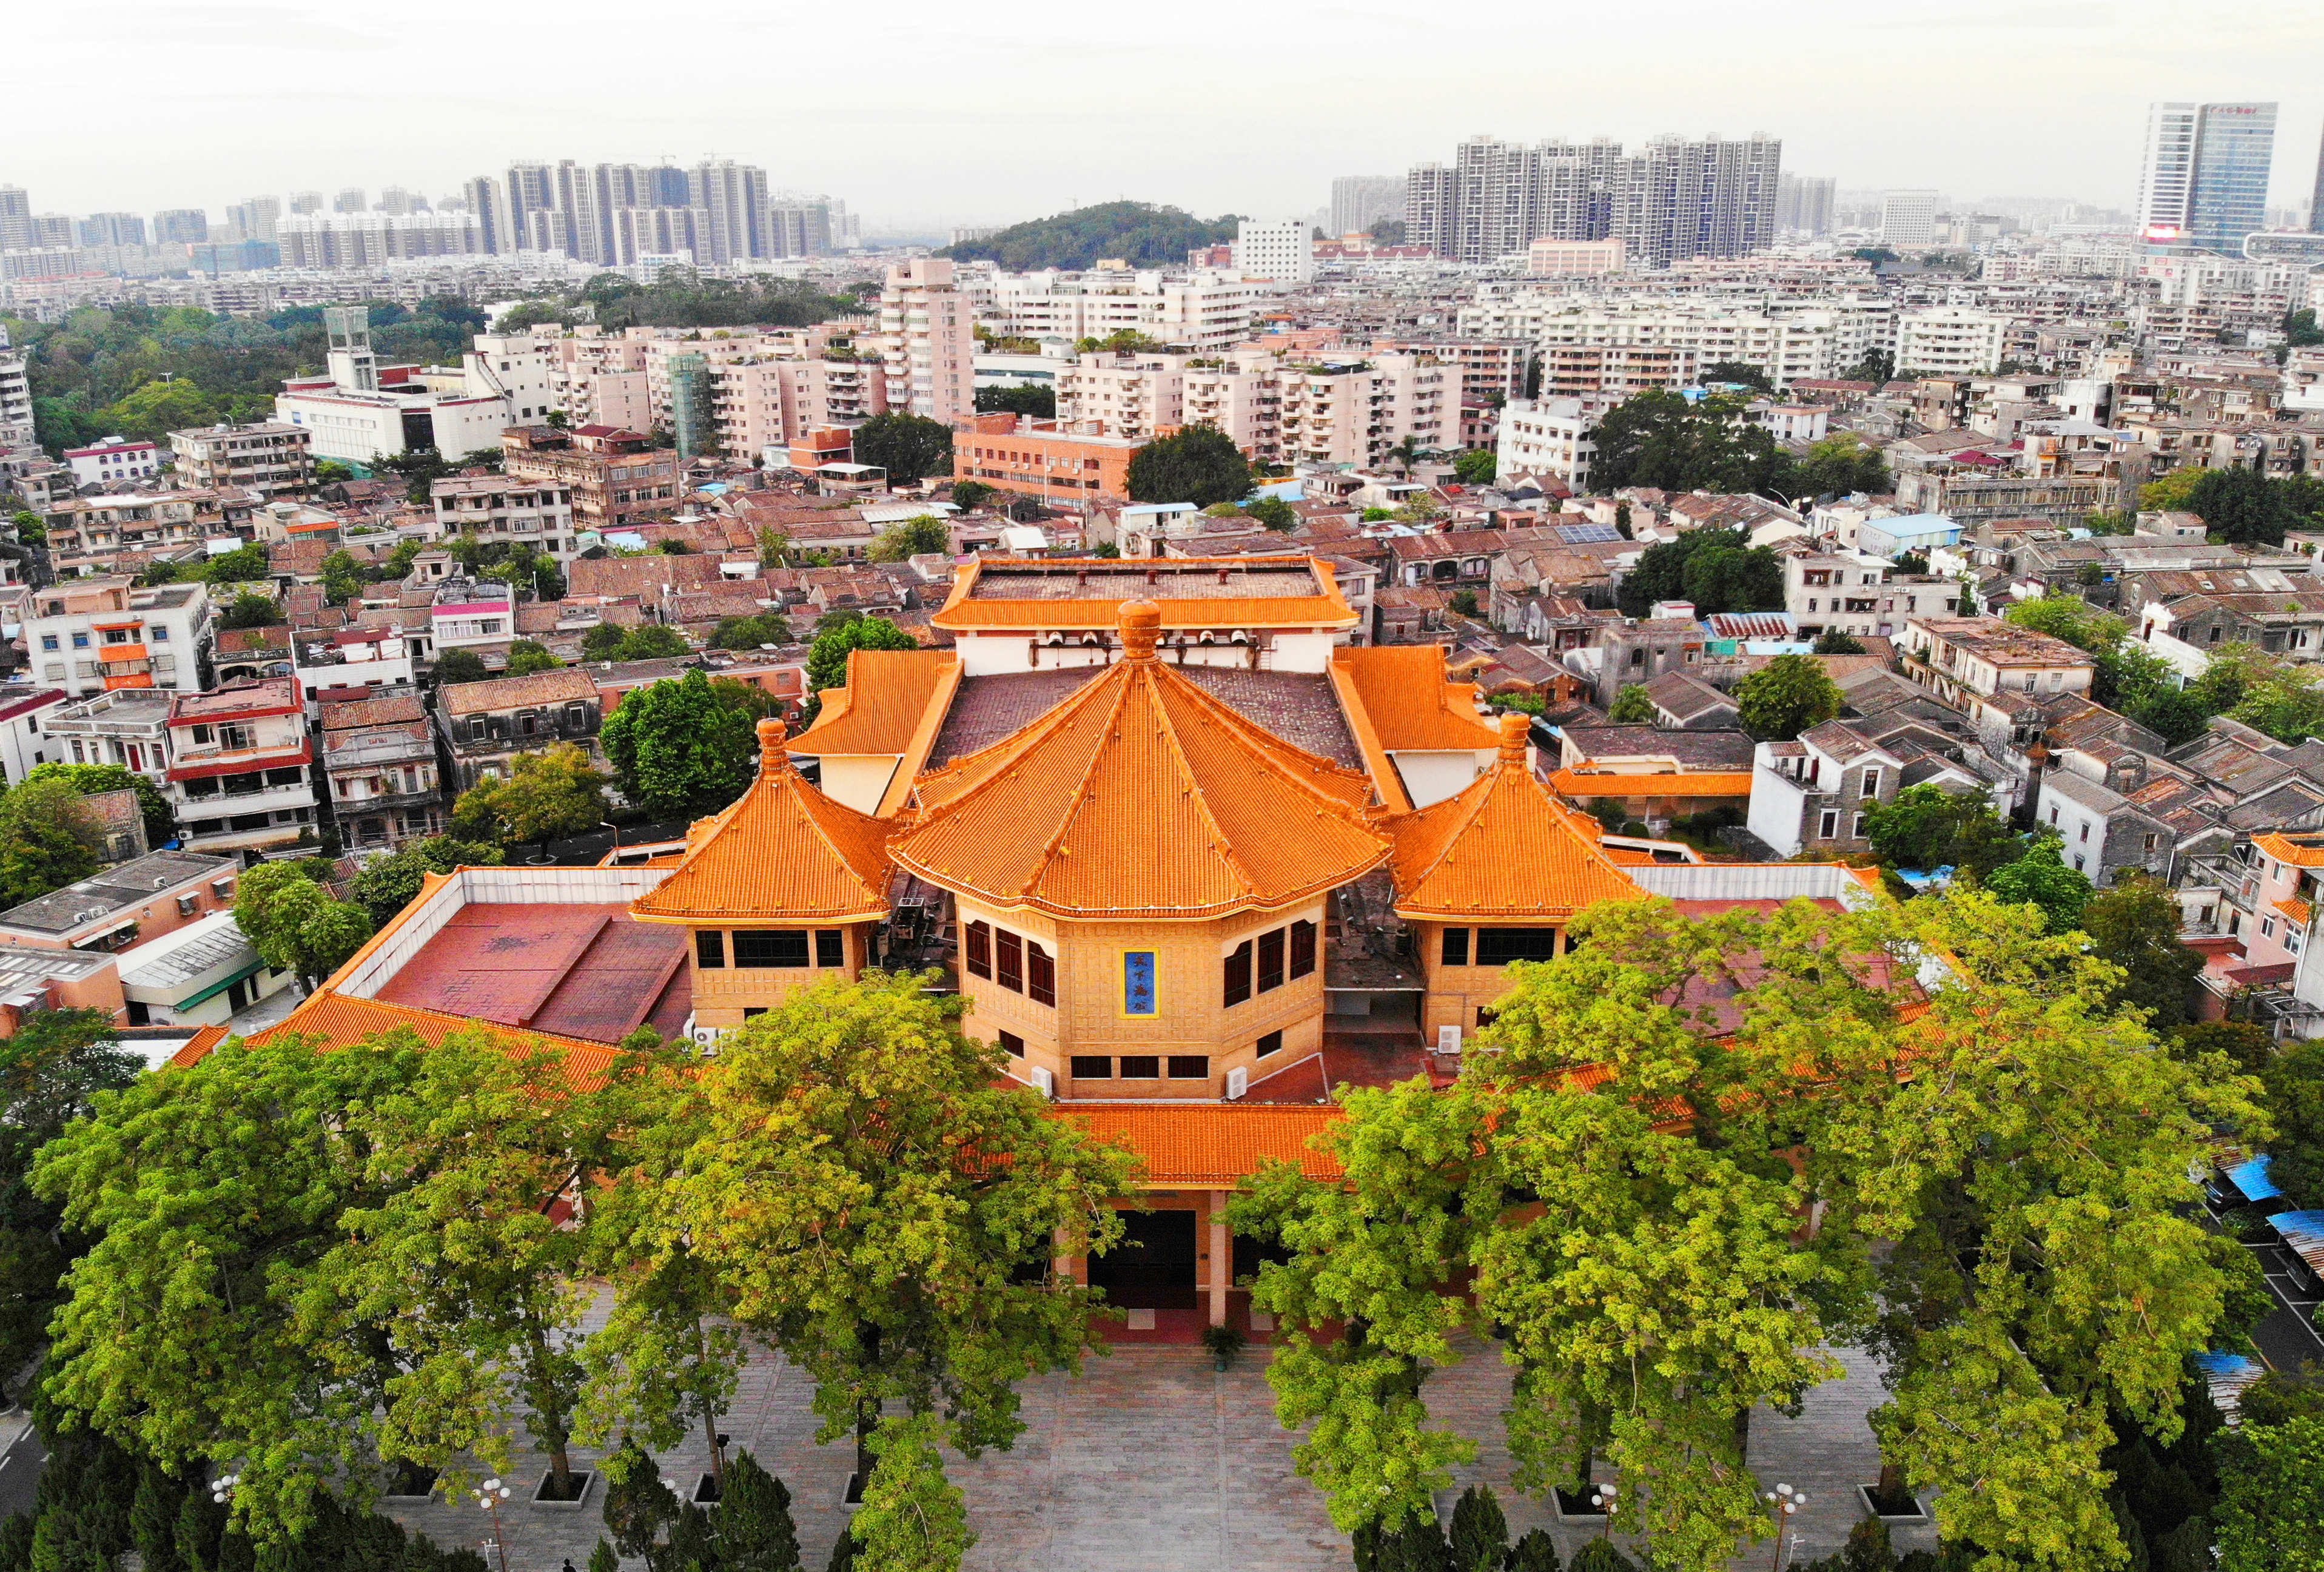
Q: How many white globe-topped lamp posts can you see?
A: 5